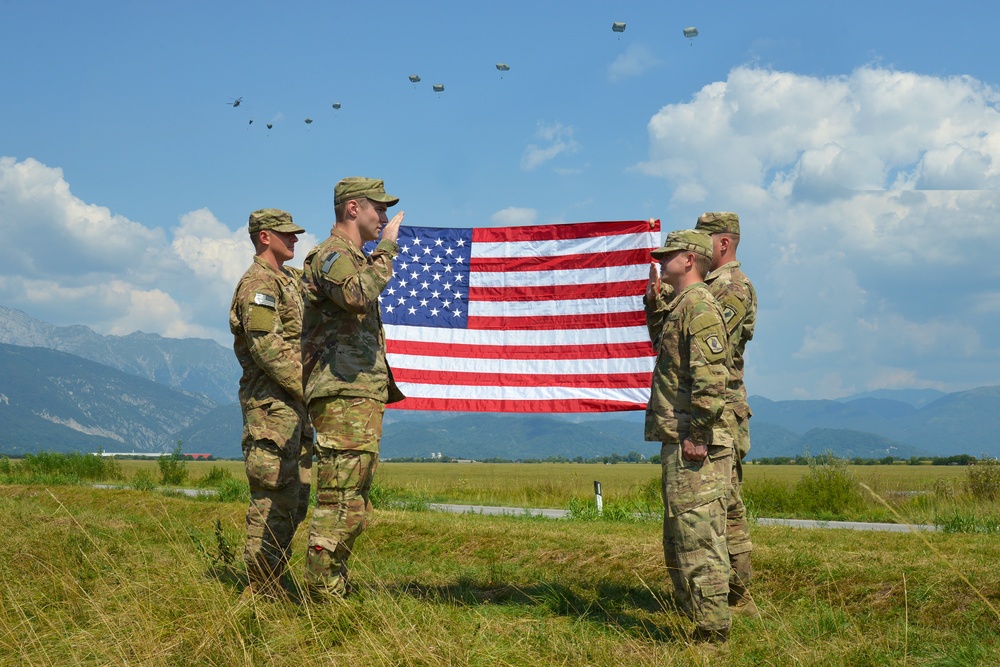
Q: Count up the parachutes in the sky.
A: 9